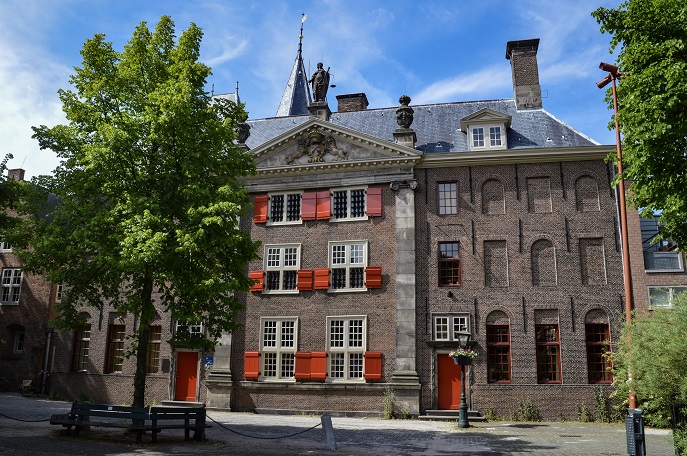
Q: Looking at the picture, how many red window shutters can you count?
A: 12